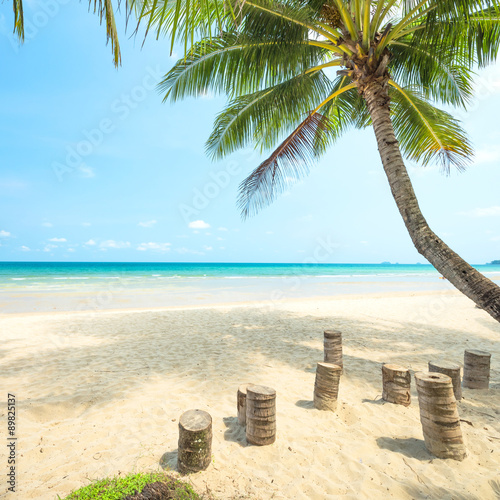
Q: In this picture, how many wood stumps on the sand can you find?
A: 9